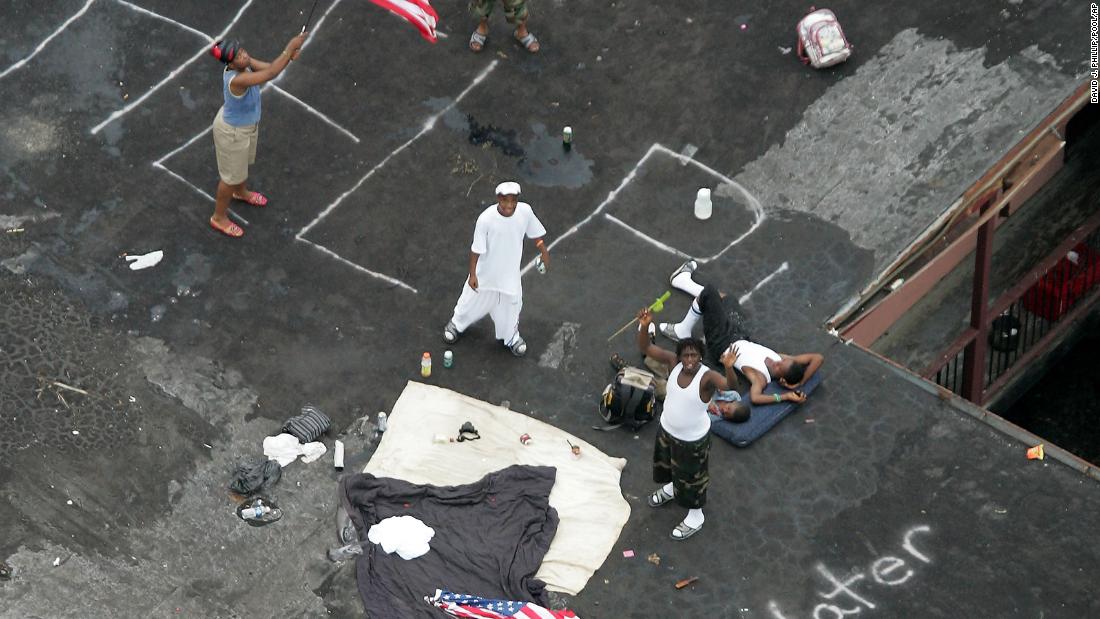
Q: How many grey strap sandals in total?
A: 8